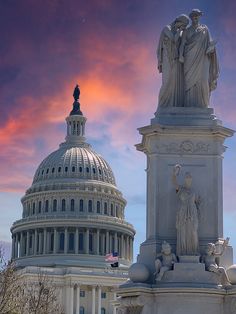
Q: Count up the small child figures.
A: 2